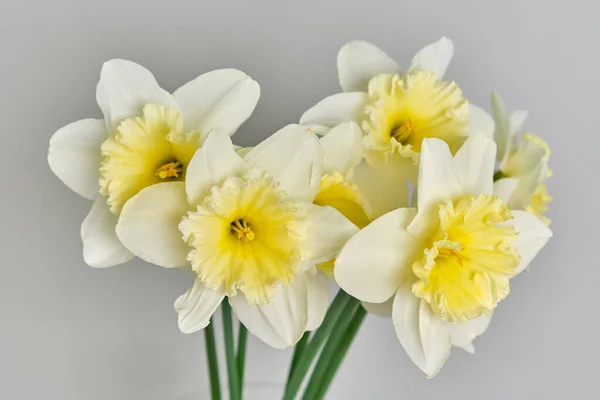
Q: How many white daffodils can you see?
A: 6